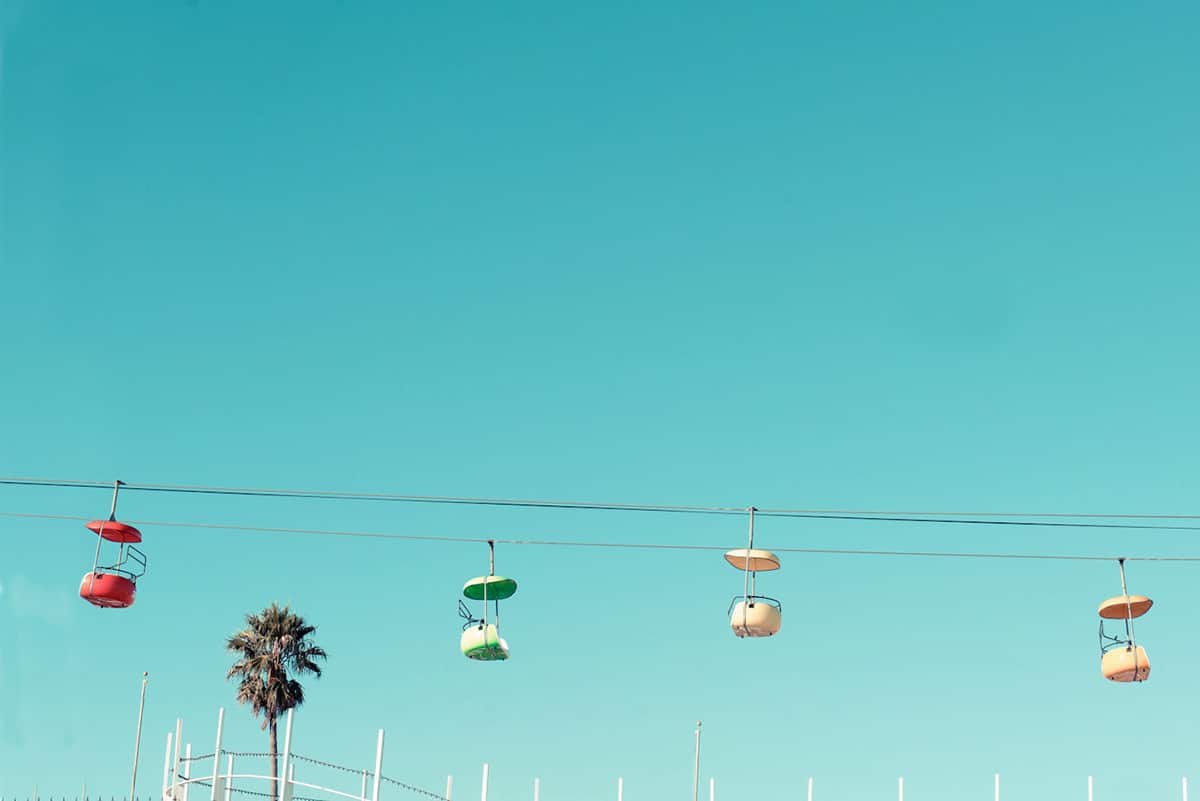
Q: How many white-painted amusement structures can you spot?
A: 1